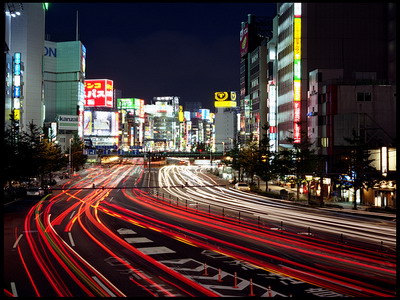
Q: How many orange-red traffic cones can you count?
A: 5